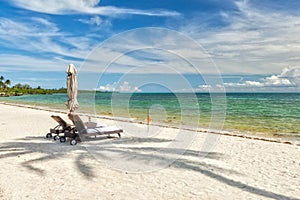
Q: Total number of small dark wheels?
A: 4